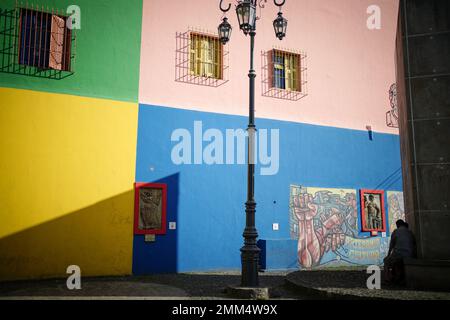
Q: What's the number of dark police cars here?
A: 0